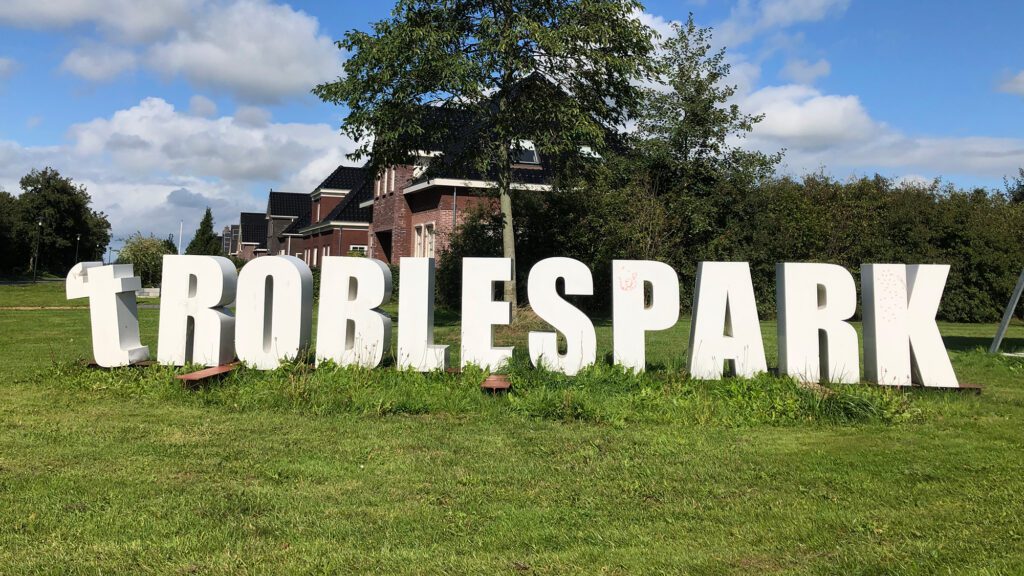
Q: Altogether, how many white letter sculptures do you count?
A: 11